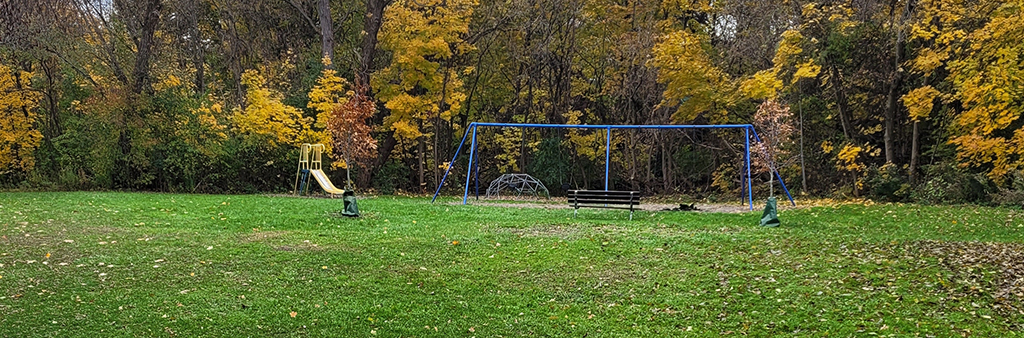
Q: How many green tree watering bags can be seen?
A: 2